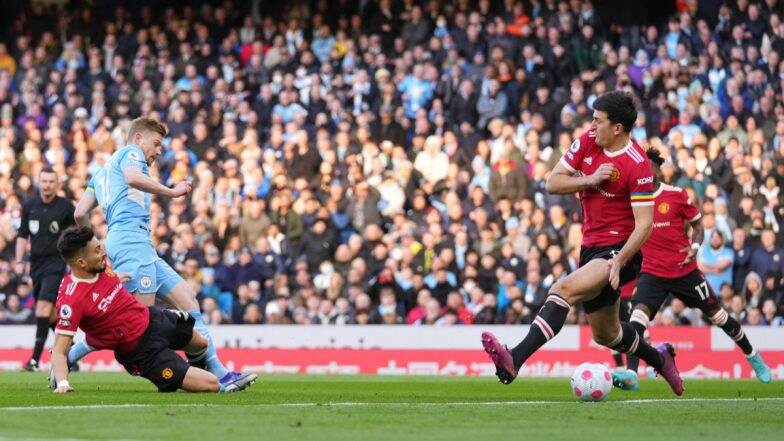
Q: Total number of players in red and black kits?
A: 3